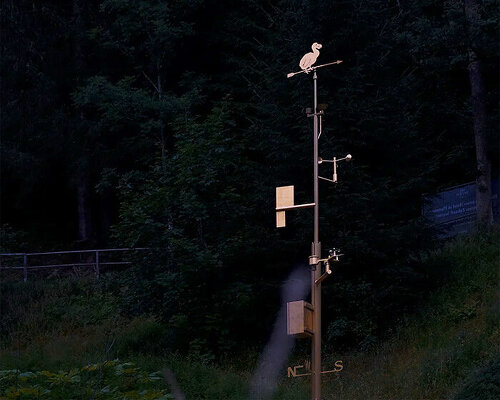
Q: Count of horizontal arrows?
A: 1